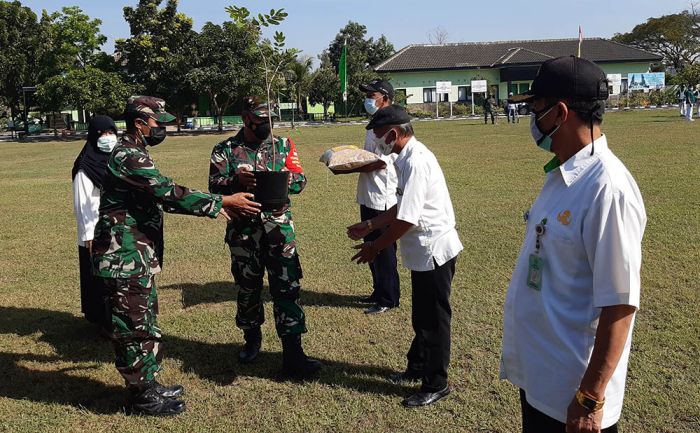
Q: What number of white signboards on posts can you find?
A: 3